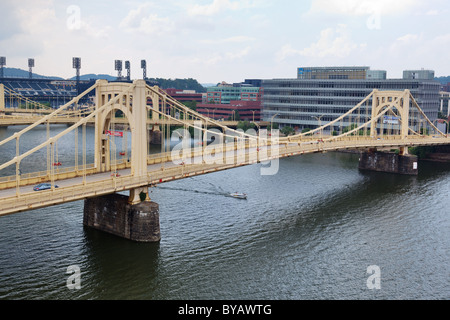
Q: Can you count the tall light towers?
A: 6